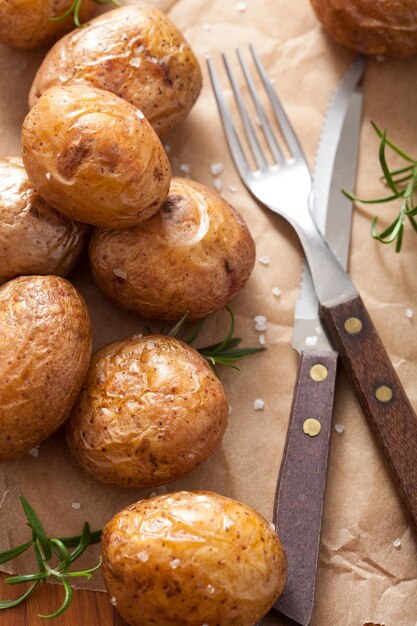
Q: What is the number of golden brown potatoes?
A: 9